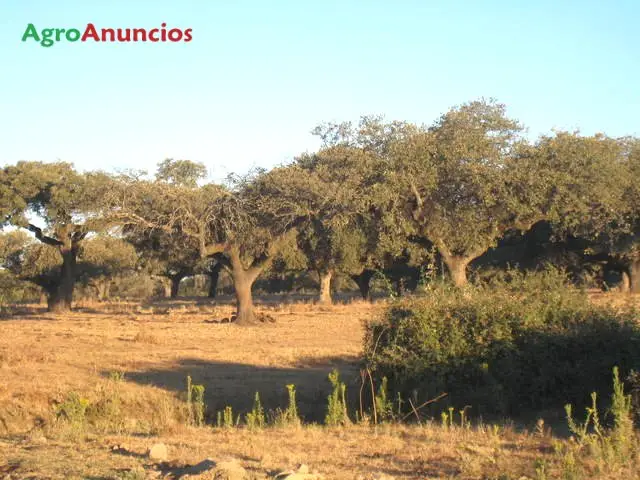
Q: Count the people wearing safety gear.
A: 0